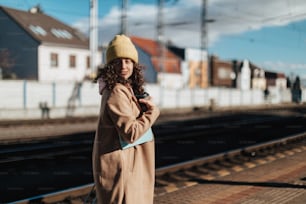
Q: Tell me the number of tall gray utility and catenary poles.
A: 4